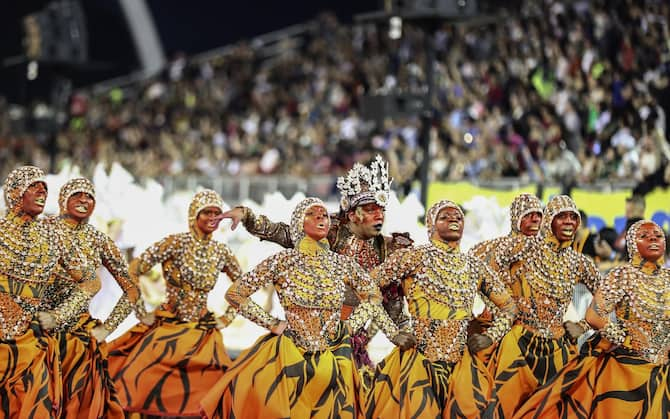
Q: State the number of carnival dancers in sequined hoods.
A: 8